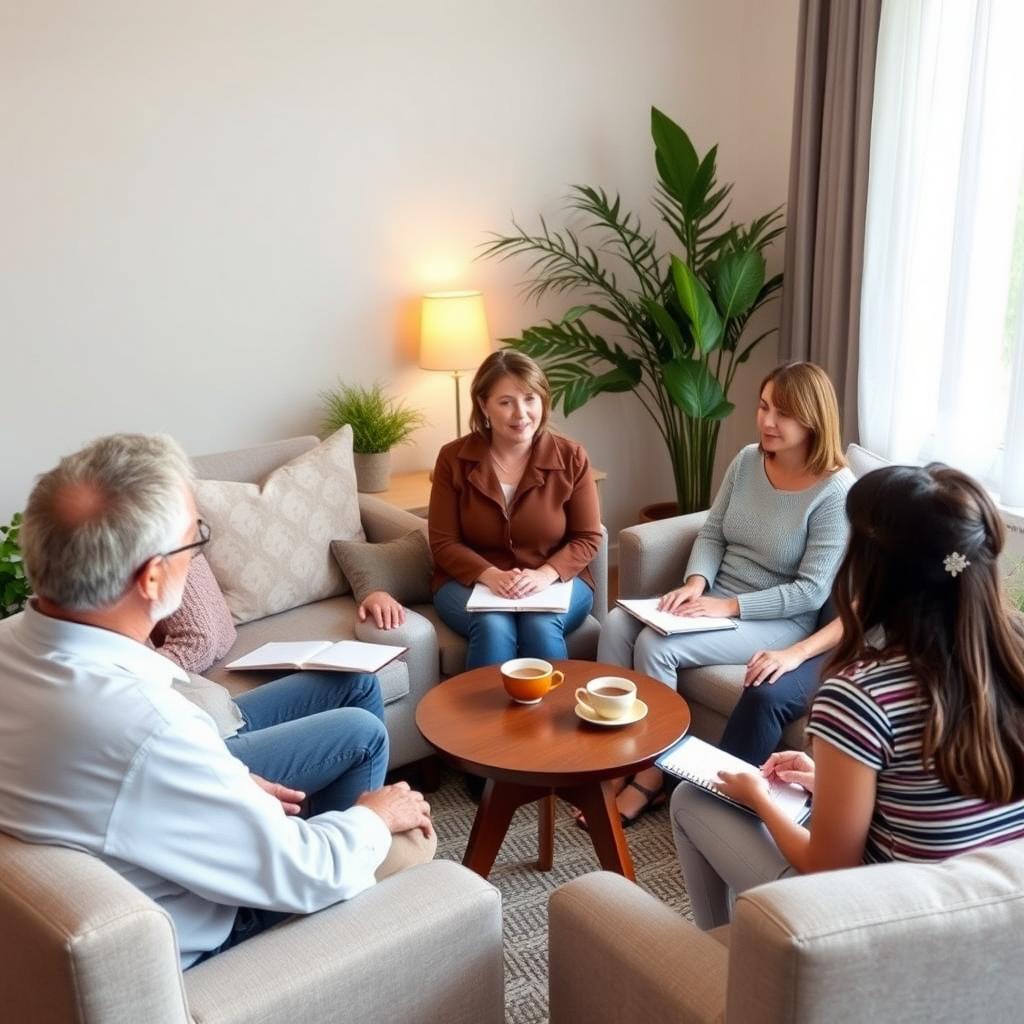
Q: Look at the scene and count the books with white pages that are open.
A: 4